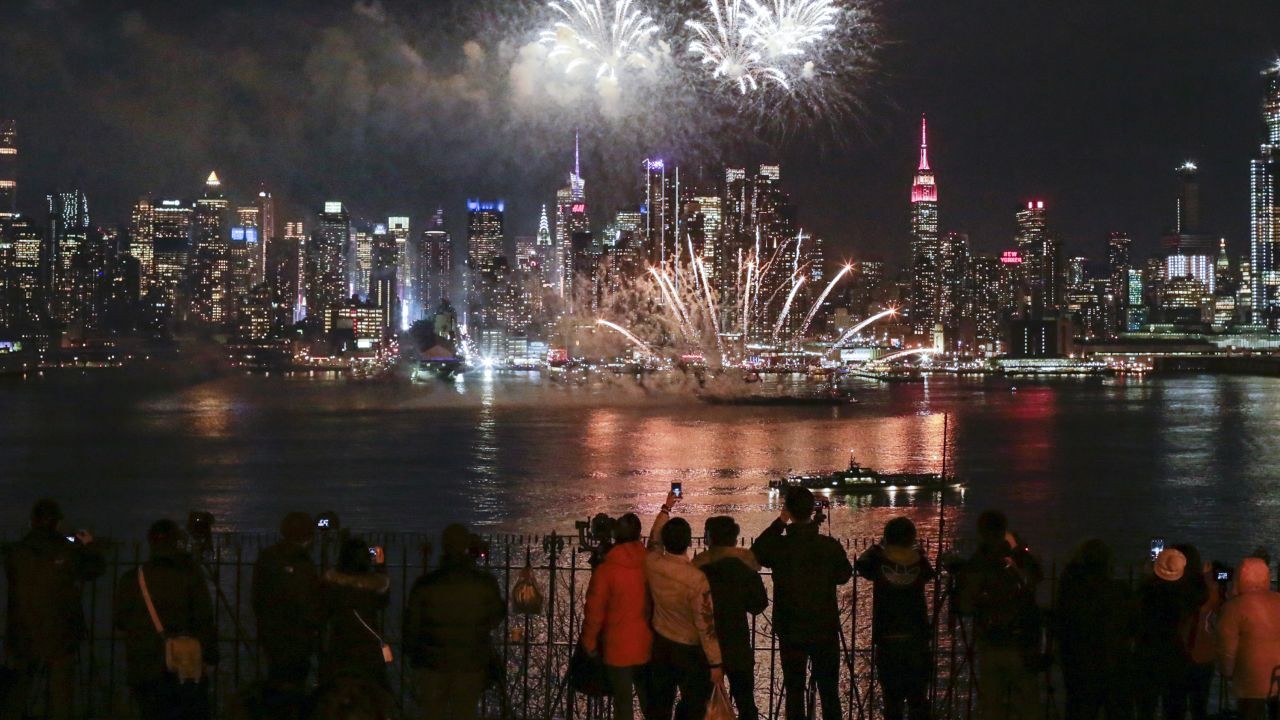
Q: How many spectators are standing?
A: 15